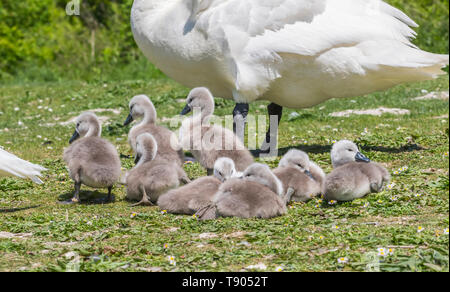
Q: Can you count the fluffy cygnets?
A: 8